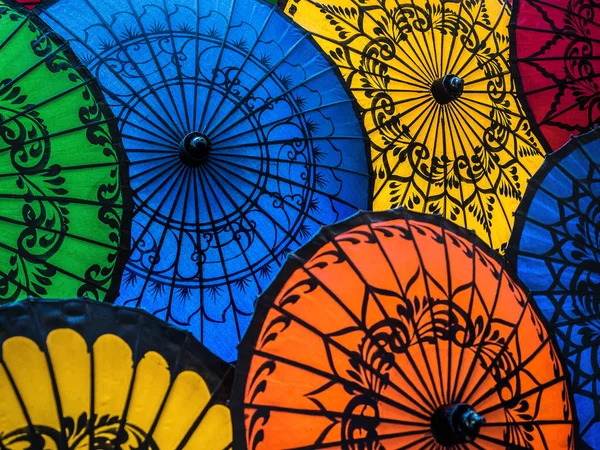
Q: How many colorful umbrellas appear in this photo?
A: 7